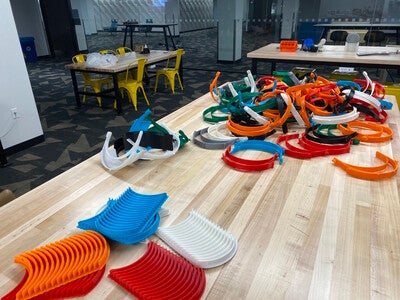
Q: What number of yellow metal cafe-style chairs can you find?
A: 5